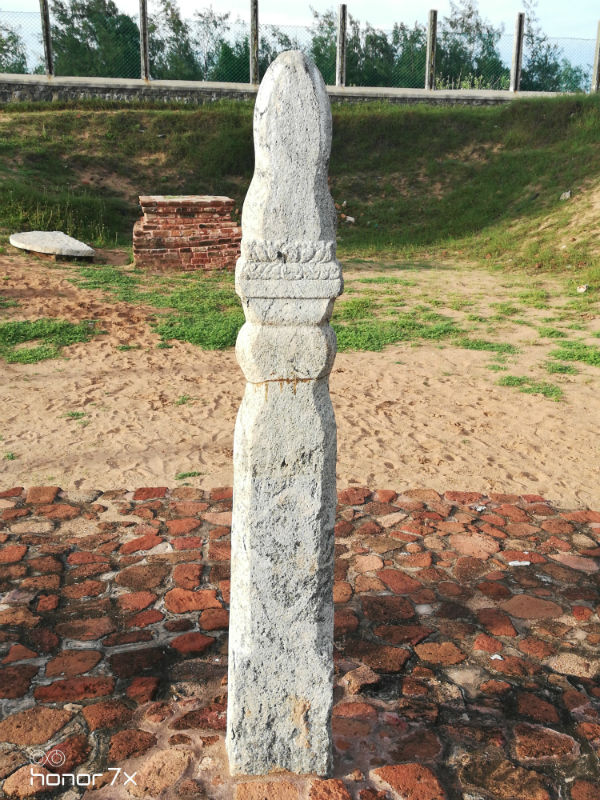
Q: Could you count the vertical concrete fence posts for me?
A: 7